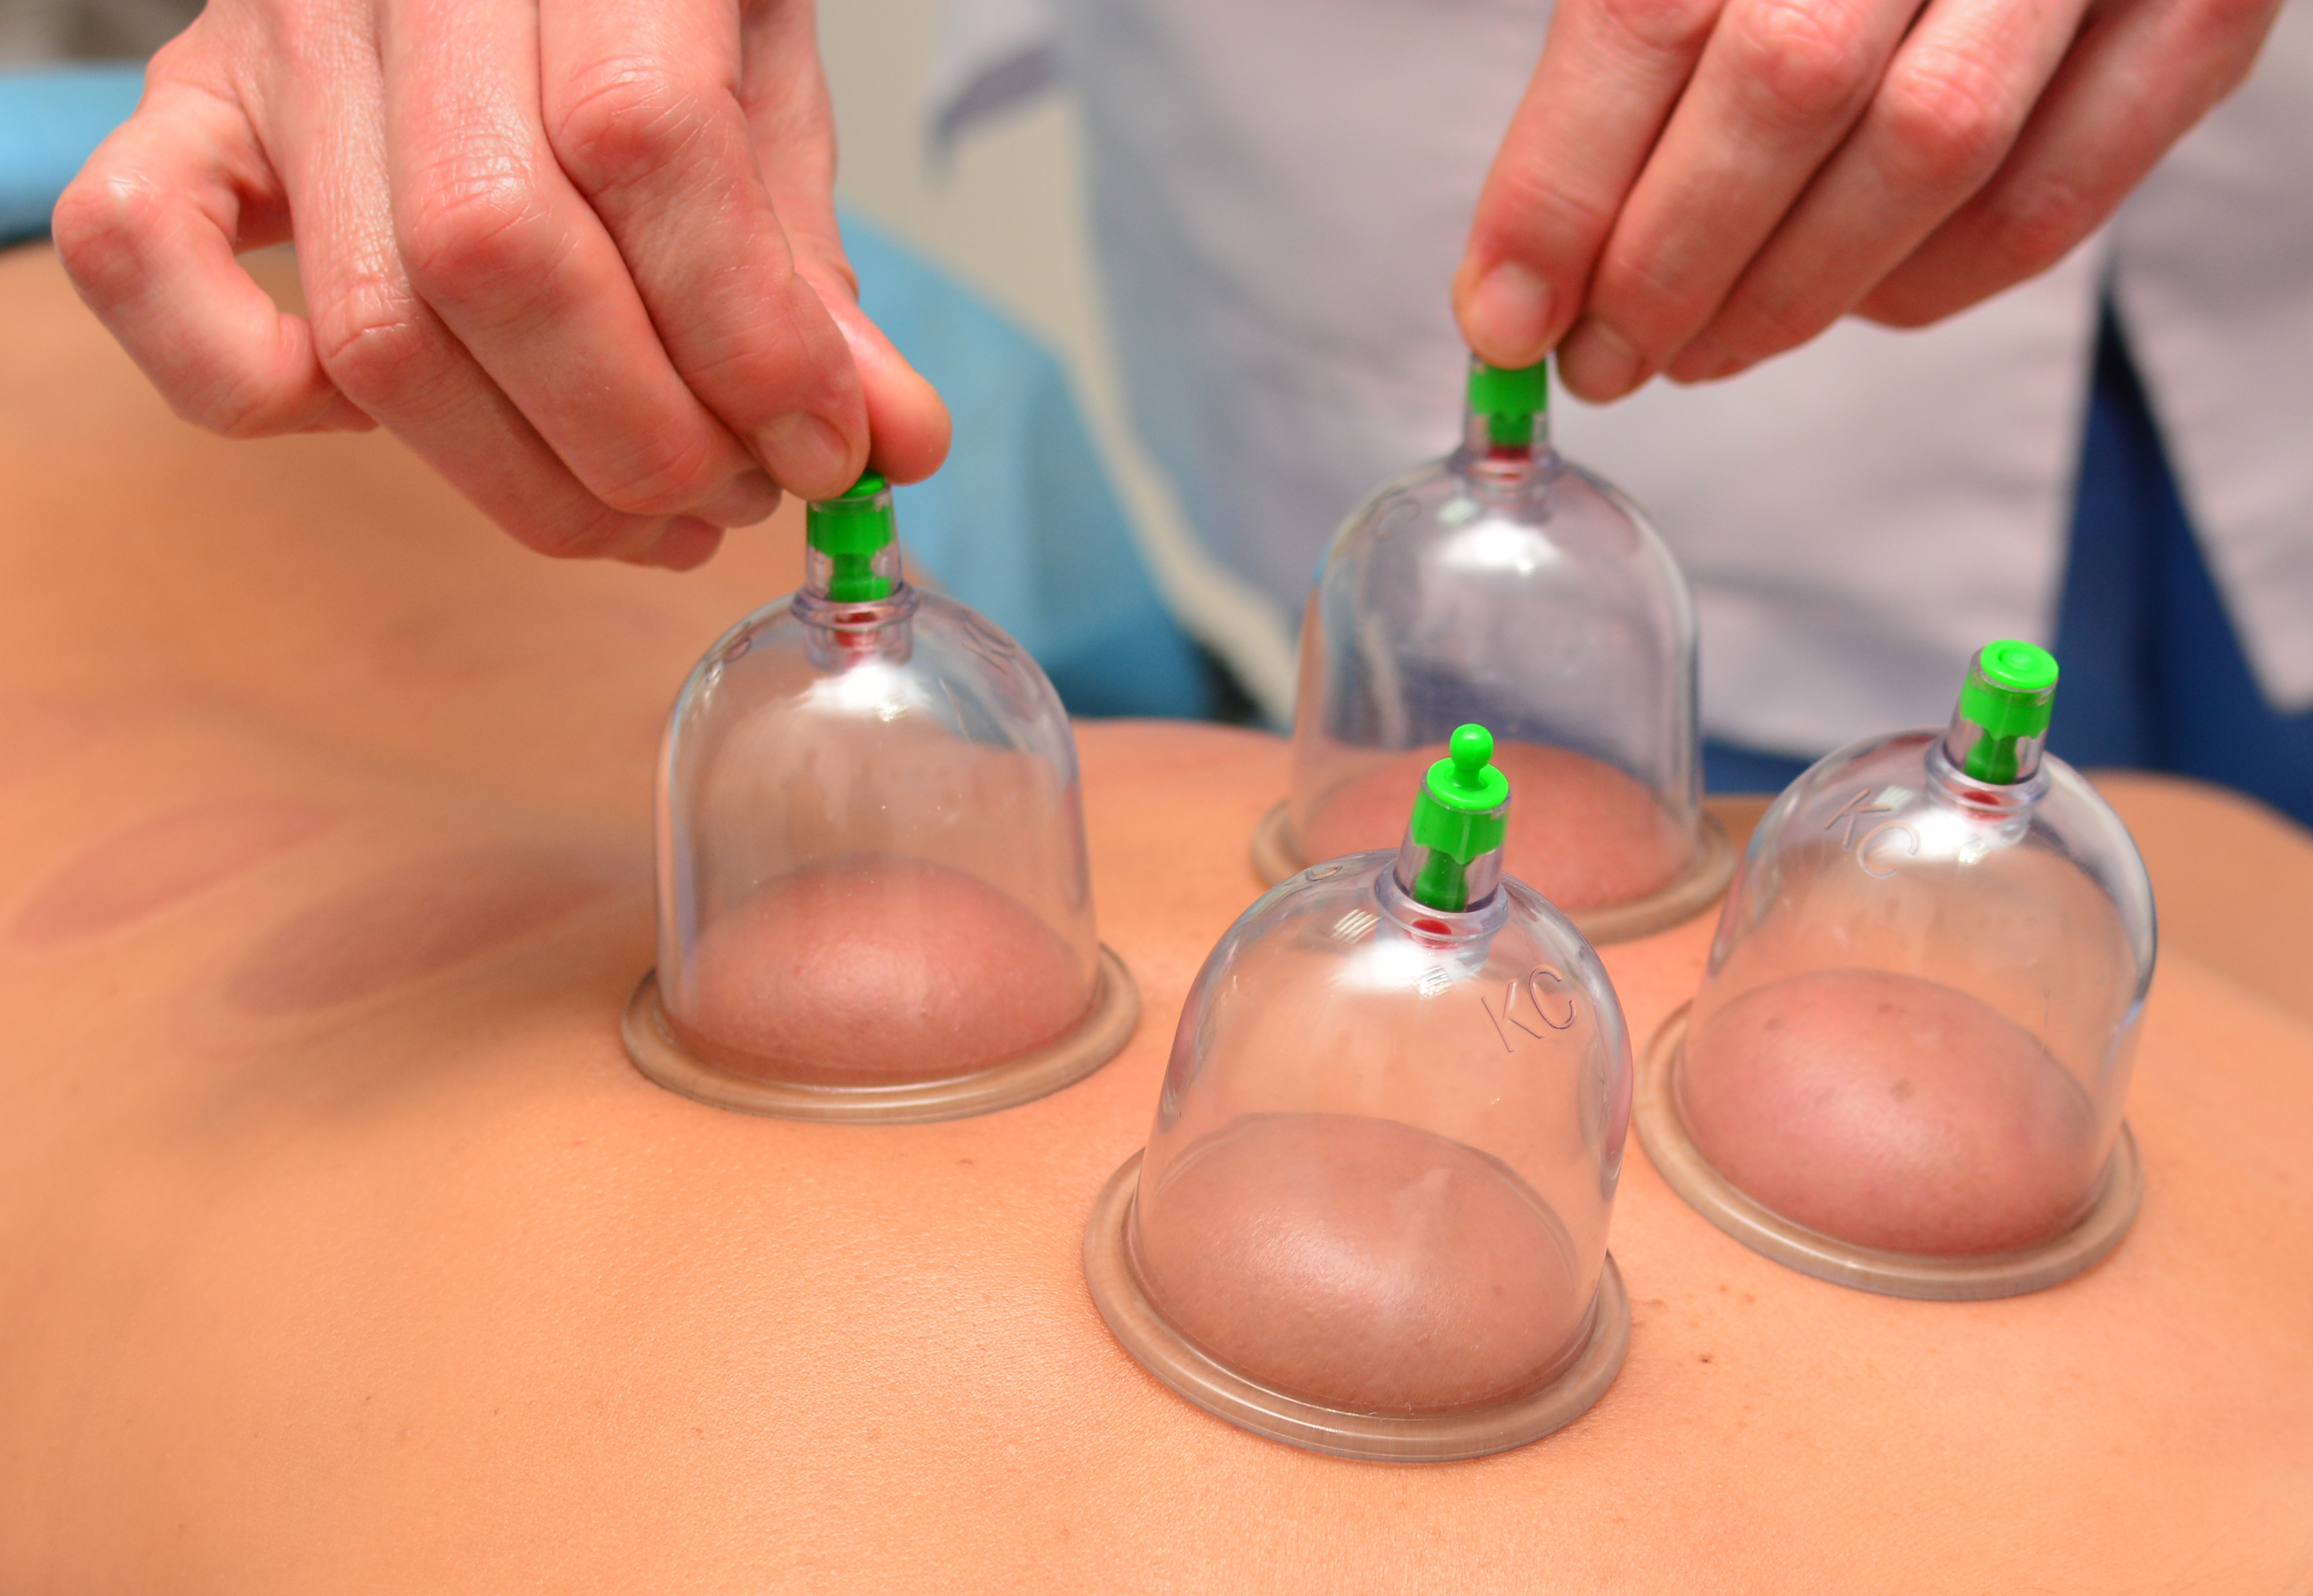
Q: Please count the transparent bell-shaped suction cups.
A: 4